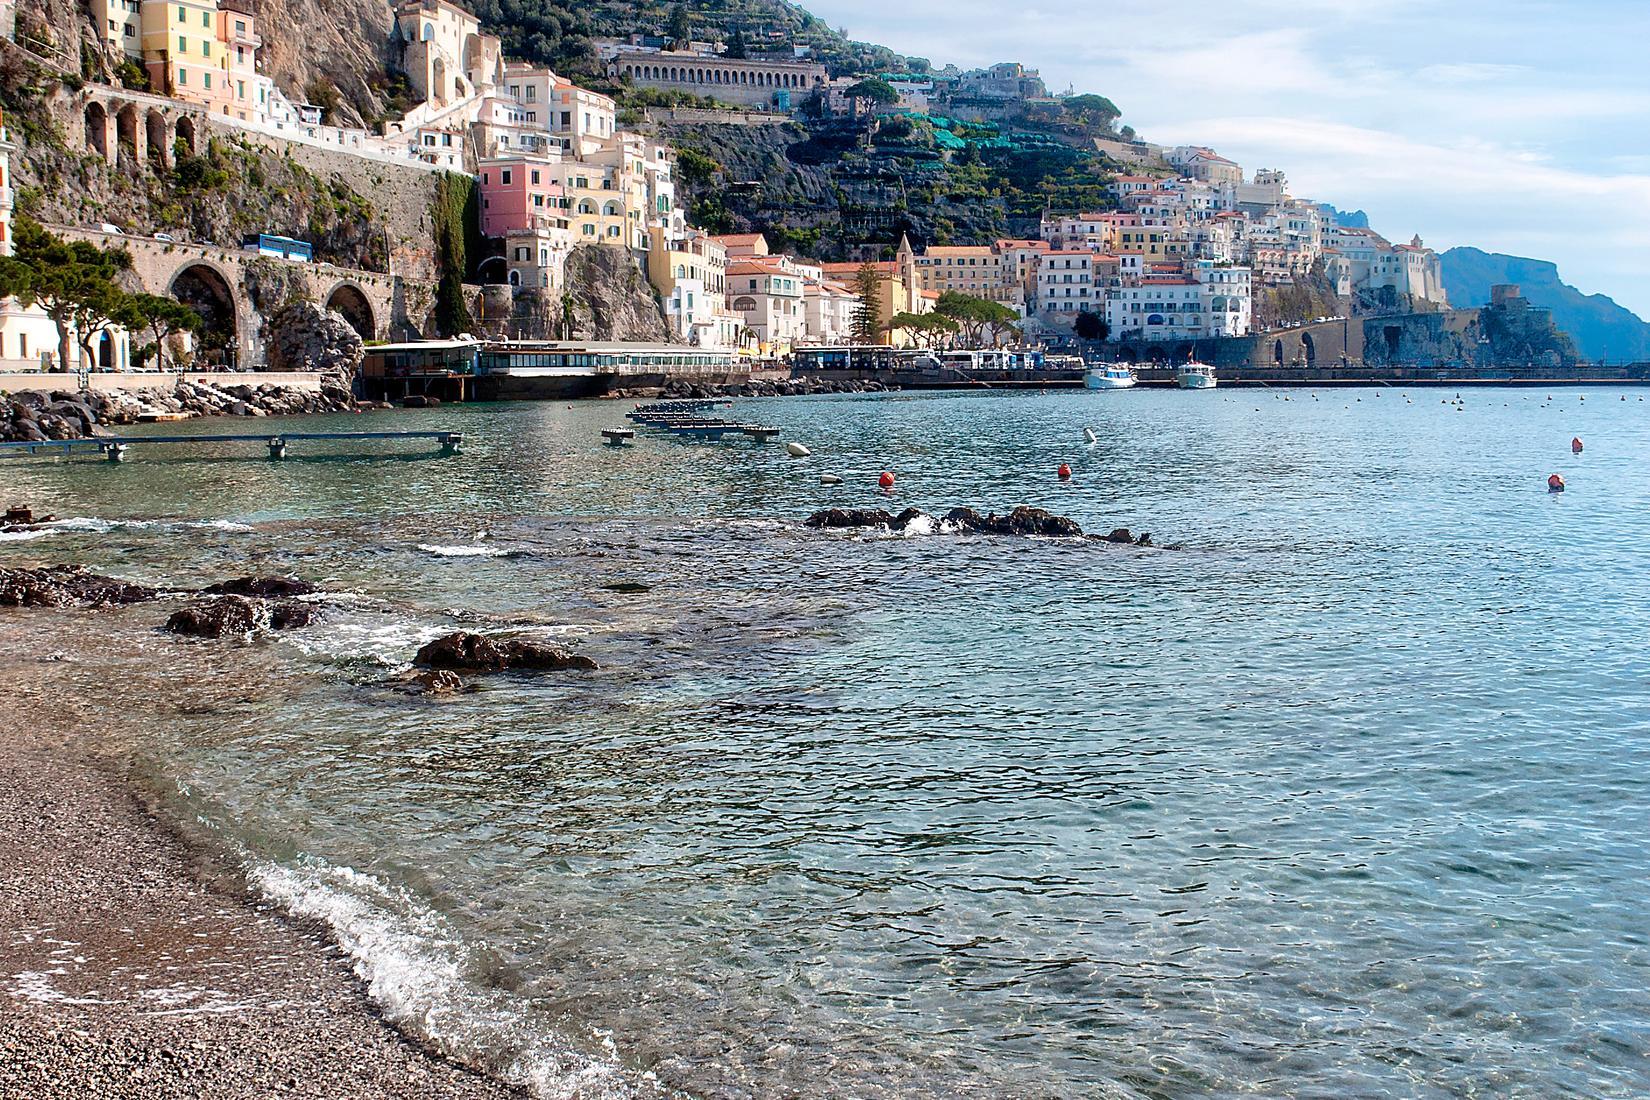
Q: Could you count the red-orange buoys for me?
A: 4